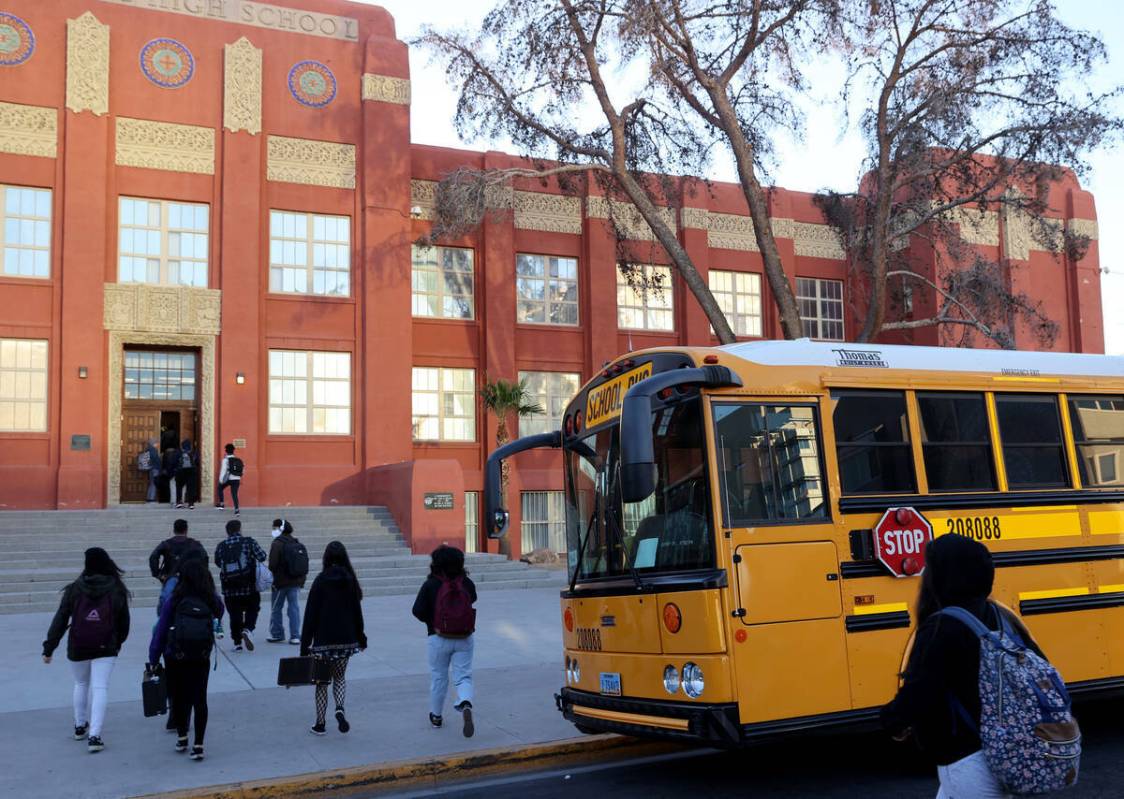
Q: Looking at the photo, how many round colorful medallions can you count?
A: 3